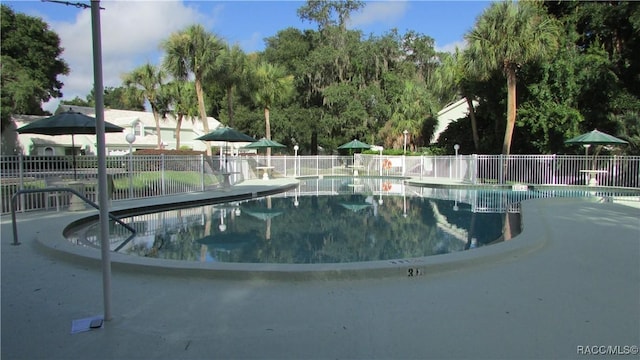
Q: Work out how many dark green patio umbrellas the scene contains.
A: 5